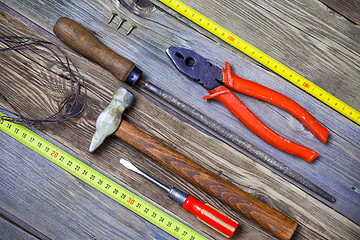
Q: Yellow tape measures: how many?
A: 2